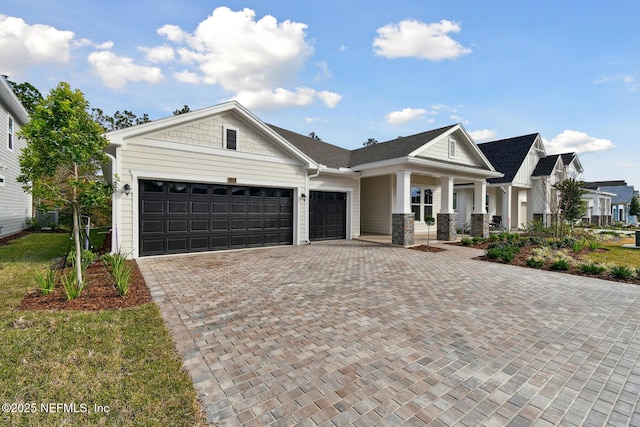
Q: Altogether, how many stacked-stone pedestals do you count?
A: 3